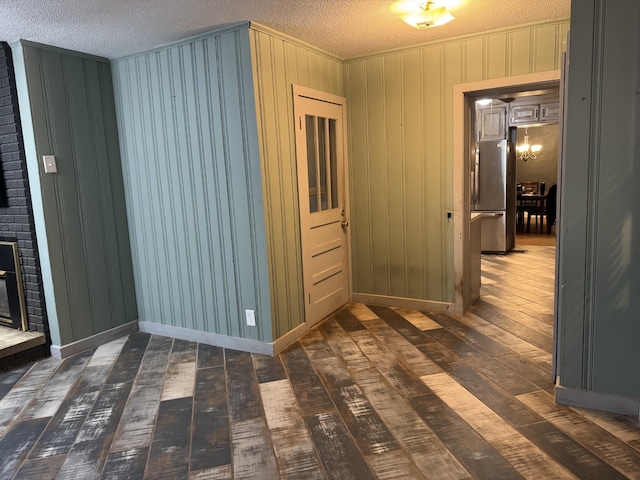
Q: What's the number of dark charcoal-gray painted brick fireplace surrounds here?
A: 1